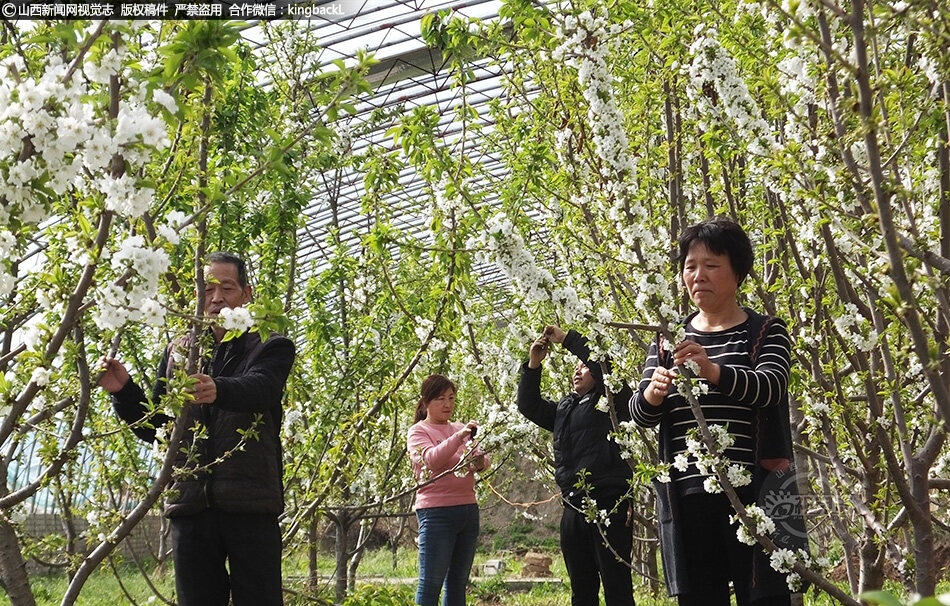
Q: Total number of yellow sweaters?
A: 0